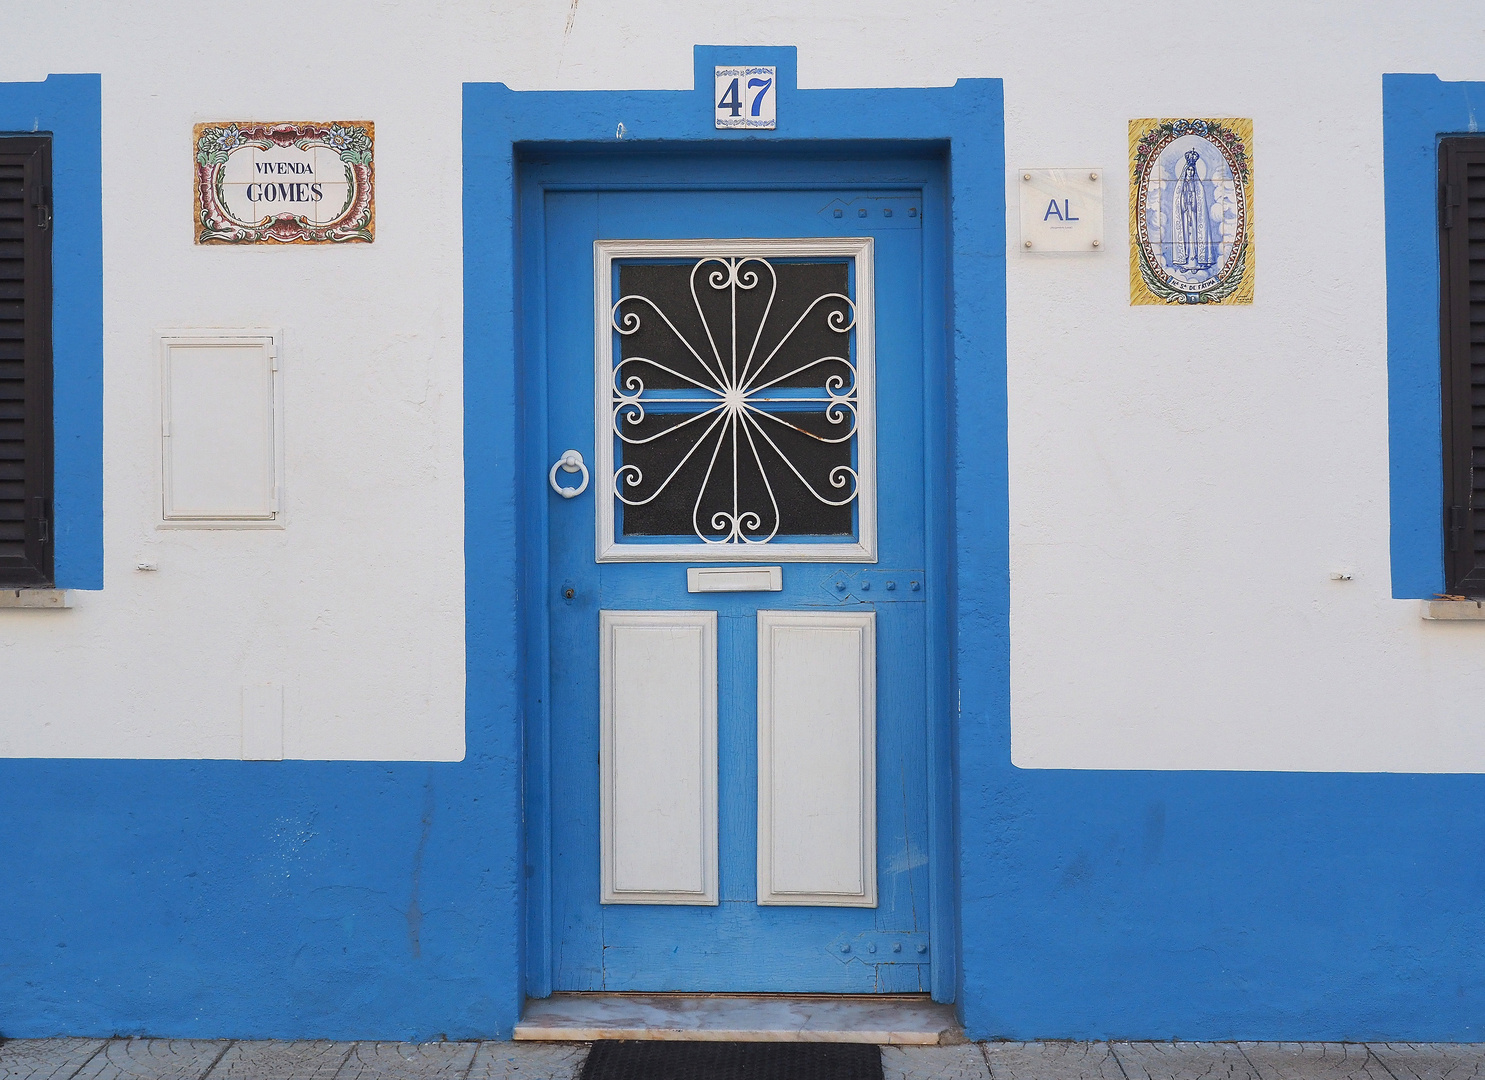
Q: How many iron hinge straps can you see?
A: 3